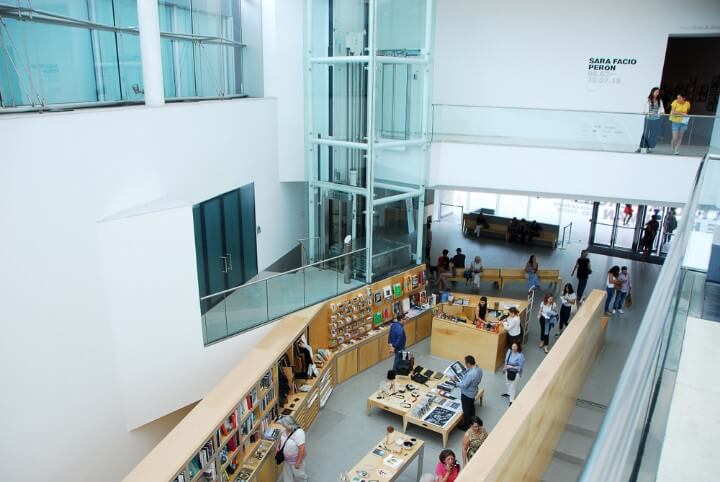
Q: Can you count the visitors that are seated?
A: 8